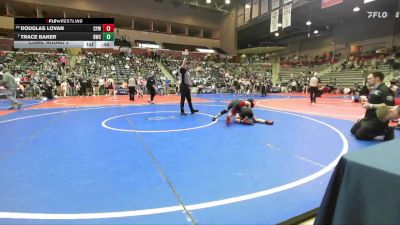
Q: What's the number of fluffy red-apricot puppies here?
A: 0